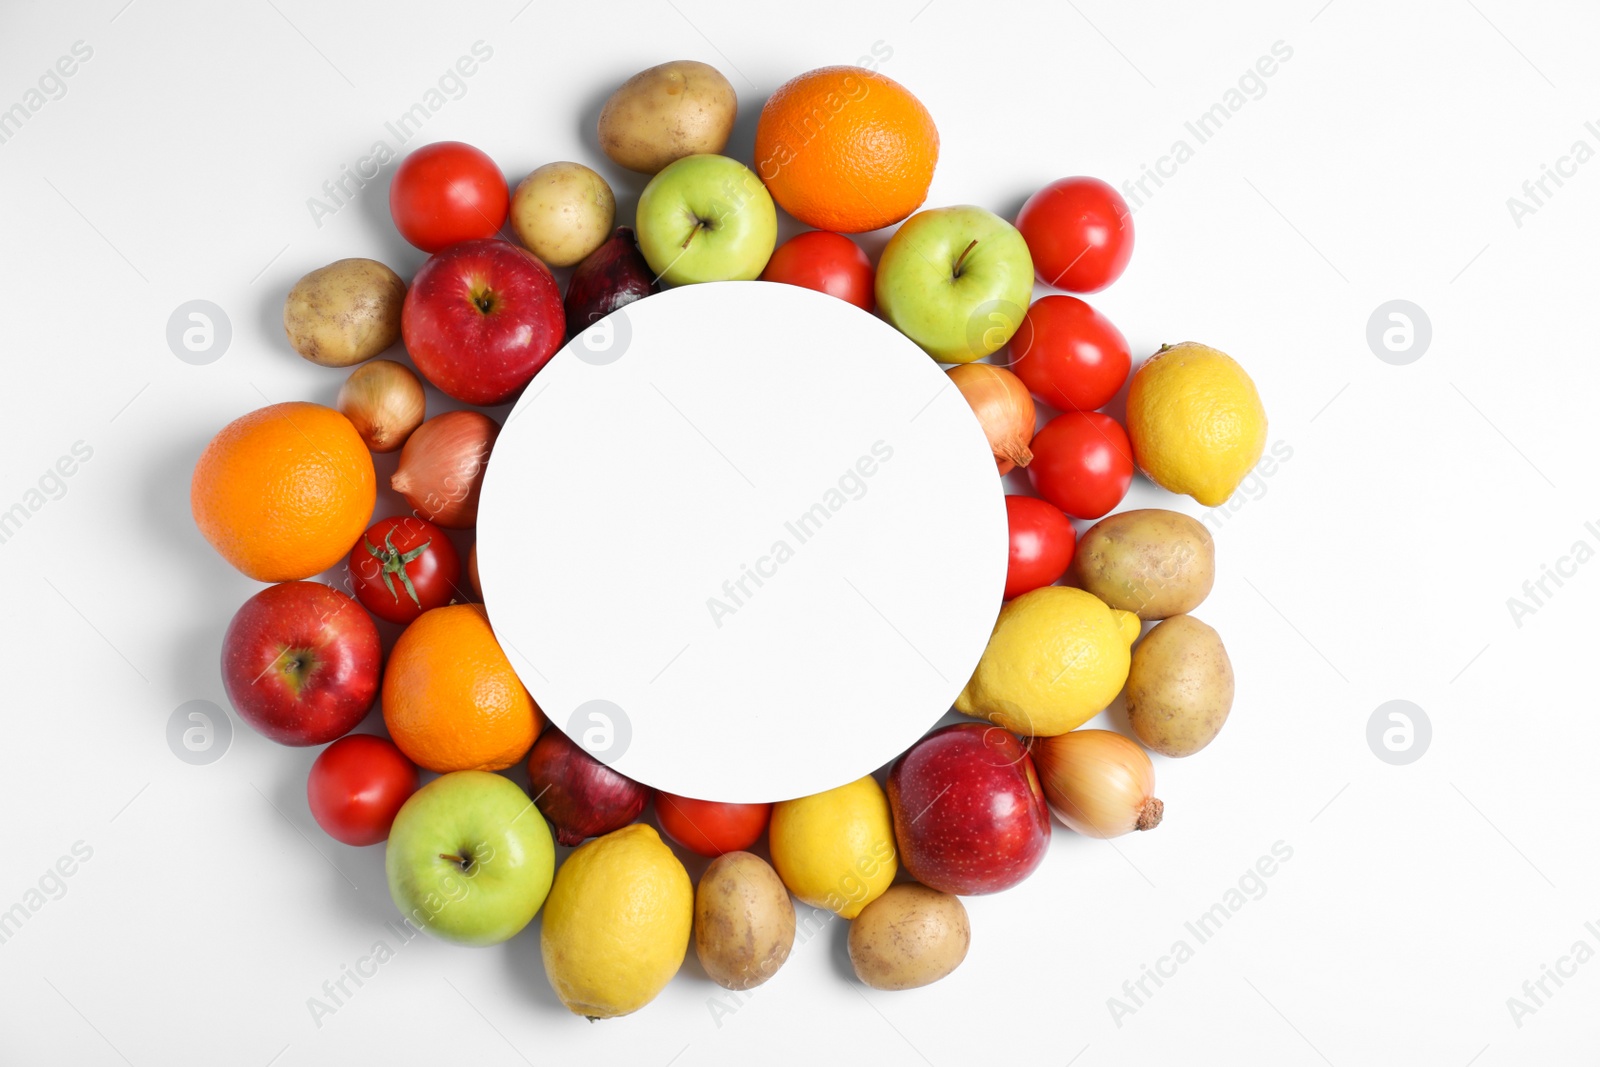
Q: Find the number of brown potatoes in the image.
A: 7